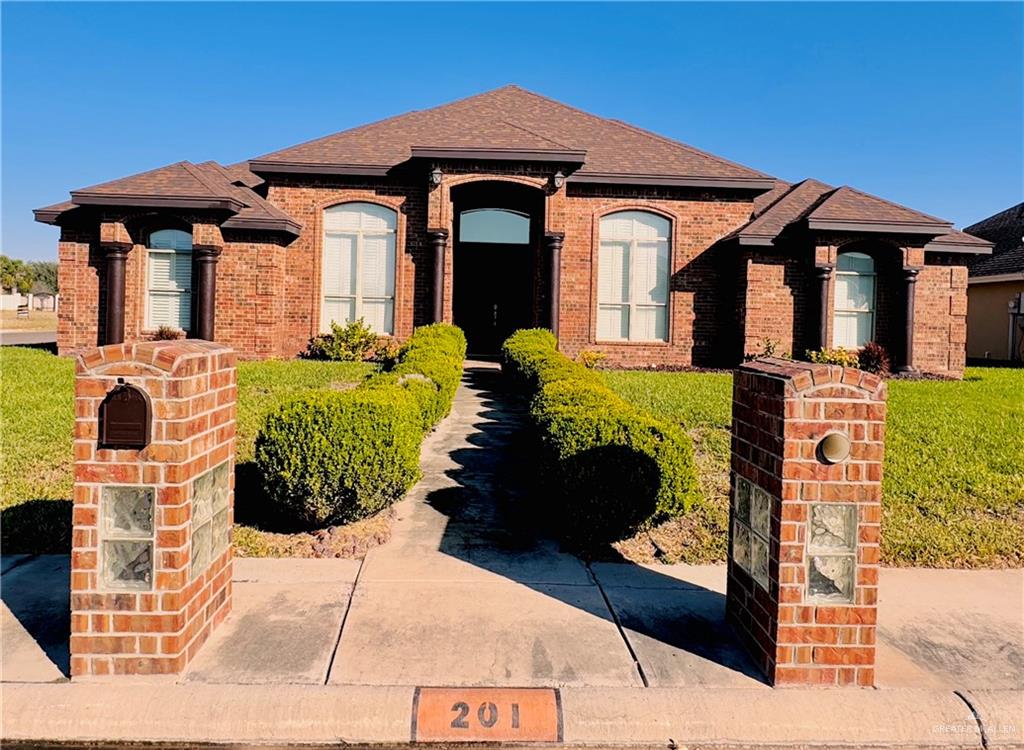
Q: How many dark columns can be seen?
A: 6